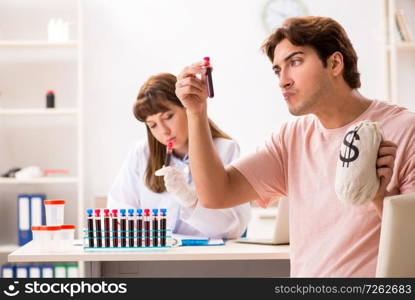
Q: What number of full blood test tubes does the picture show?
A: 12